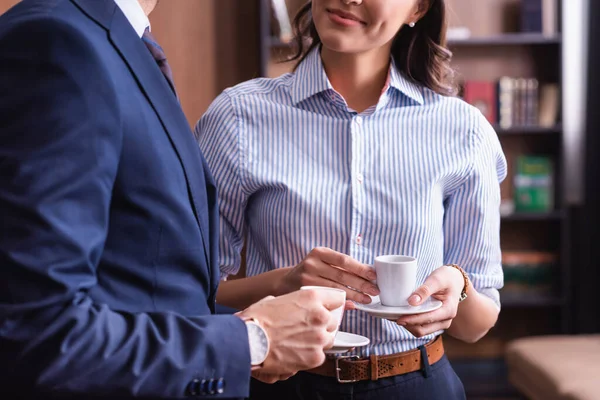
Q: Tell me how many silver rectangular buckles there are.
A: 1